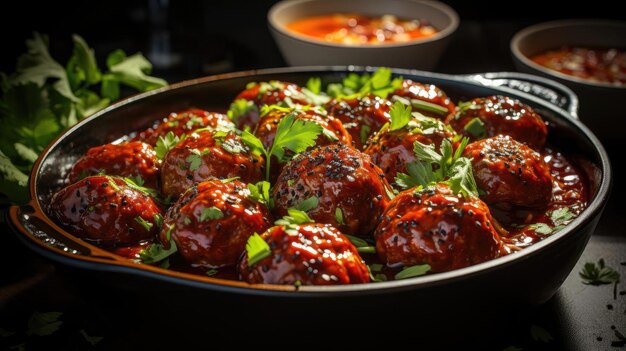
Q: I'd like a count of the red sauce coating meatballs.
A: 15